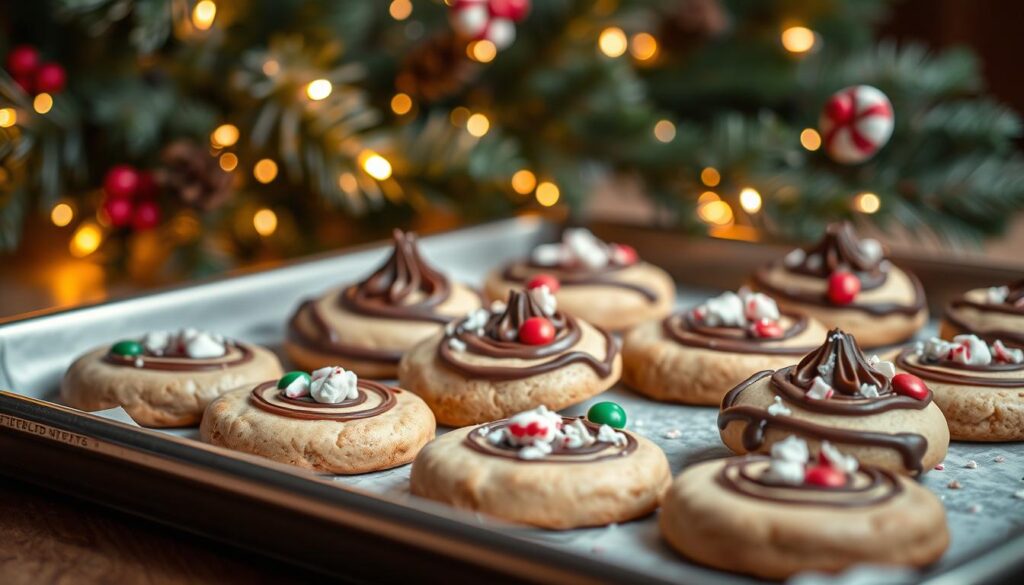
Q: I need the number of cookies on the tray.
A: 12